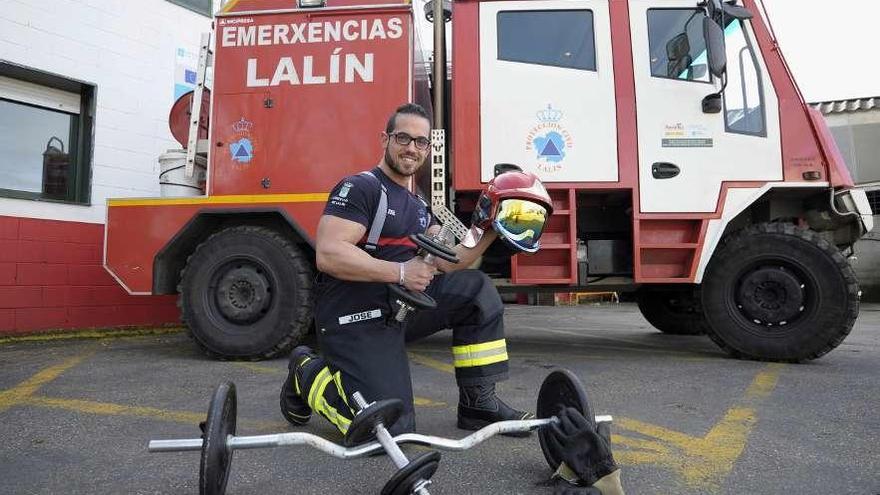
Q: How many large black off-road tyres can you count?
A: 3